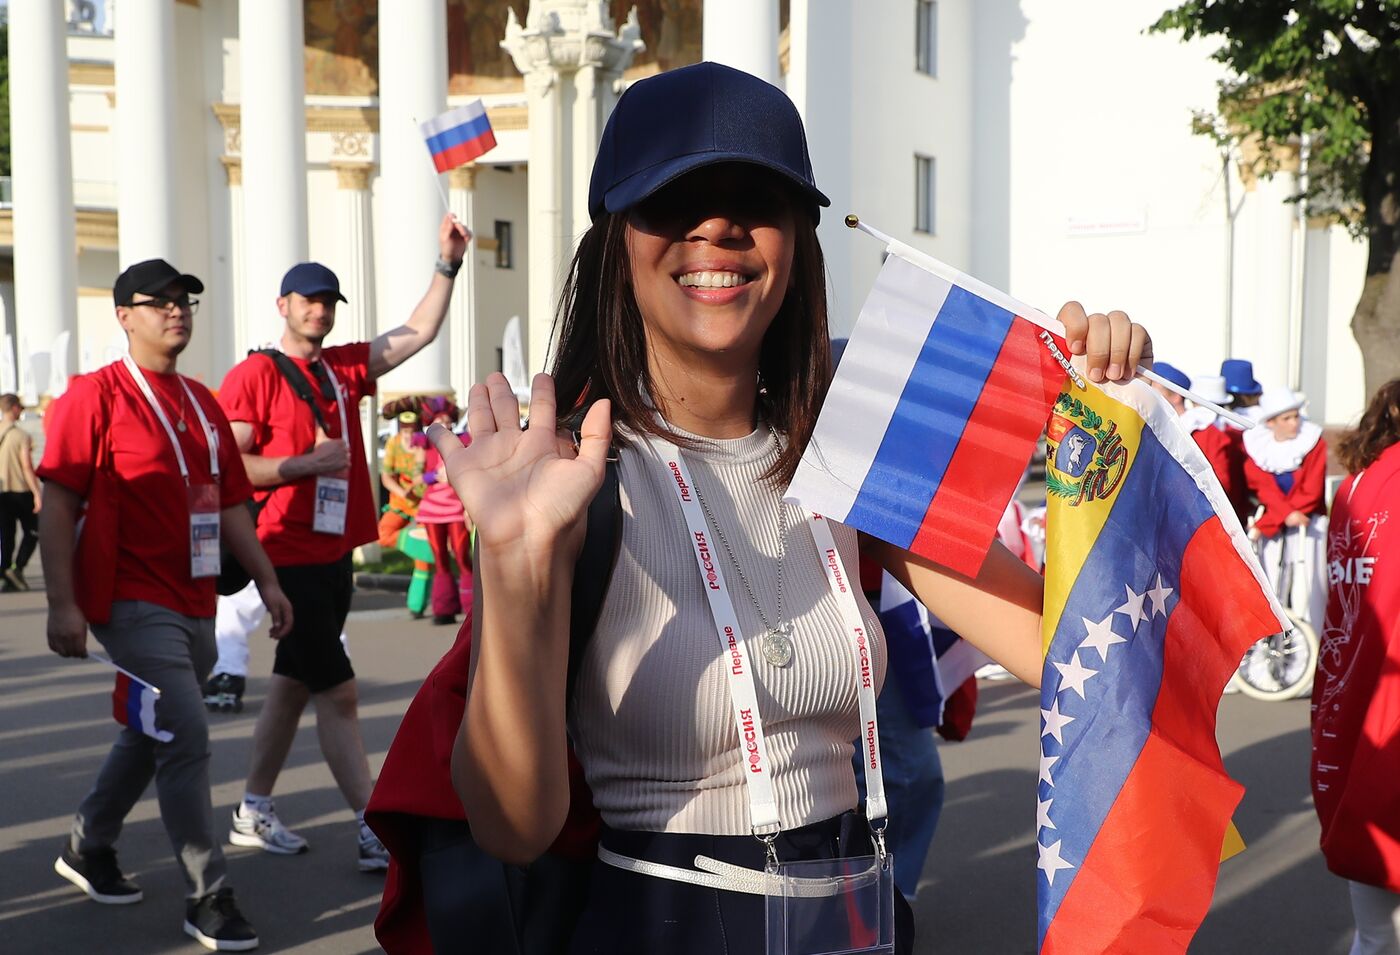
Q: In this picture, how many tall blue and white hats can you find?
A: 4